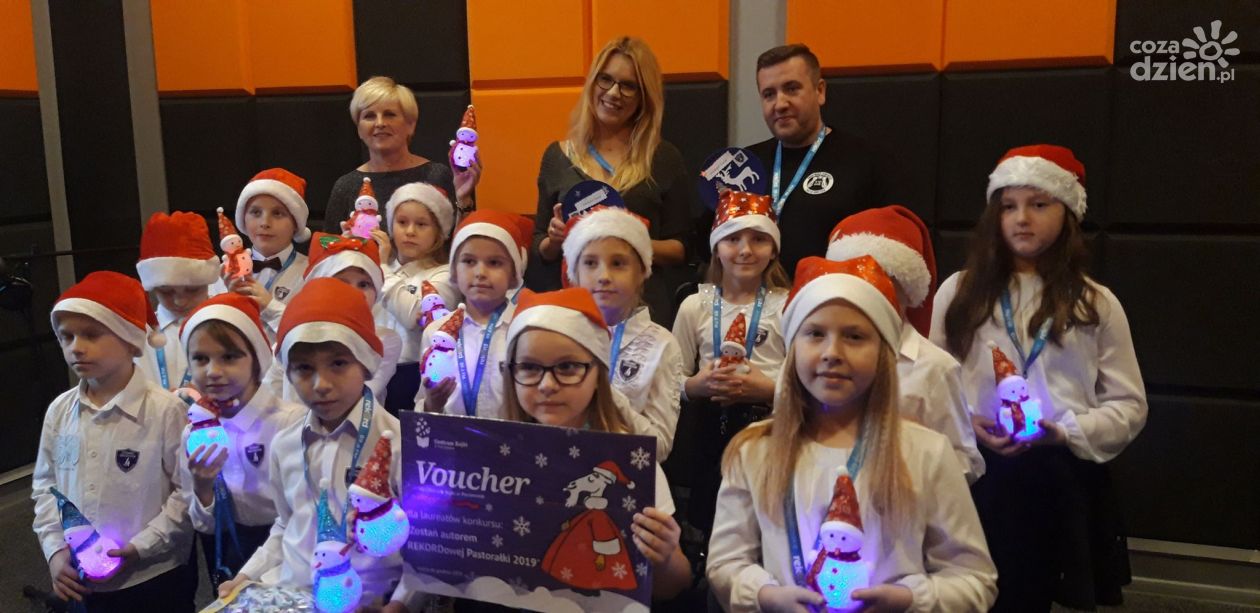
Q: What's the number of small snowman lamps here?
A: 12